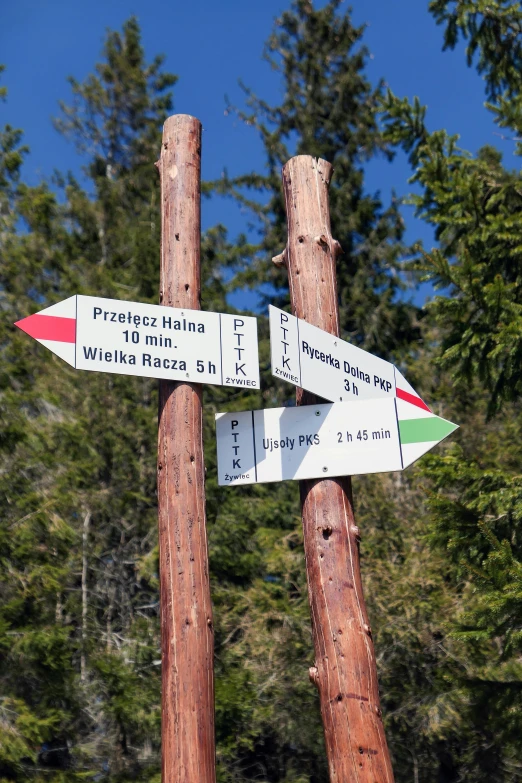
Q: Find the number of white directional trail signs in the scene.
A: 3